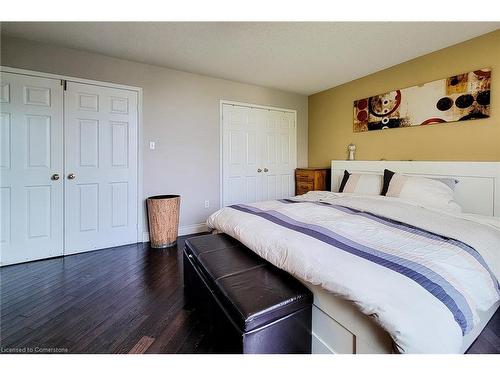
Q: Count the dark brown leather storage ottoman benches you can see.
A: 1